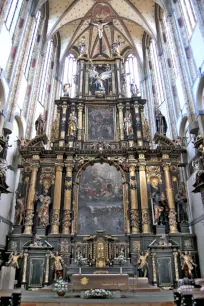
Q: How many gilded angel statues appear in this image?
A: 4